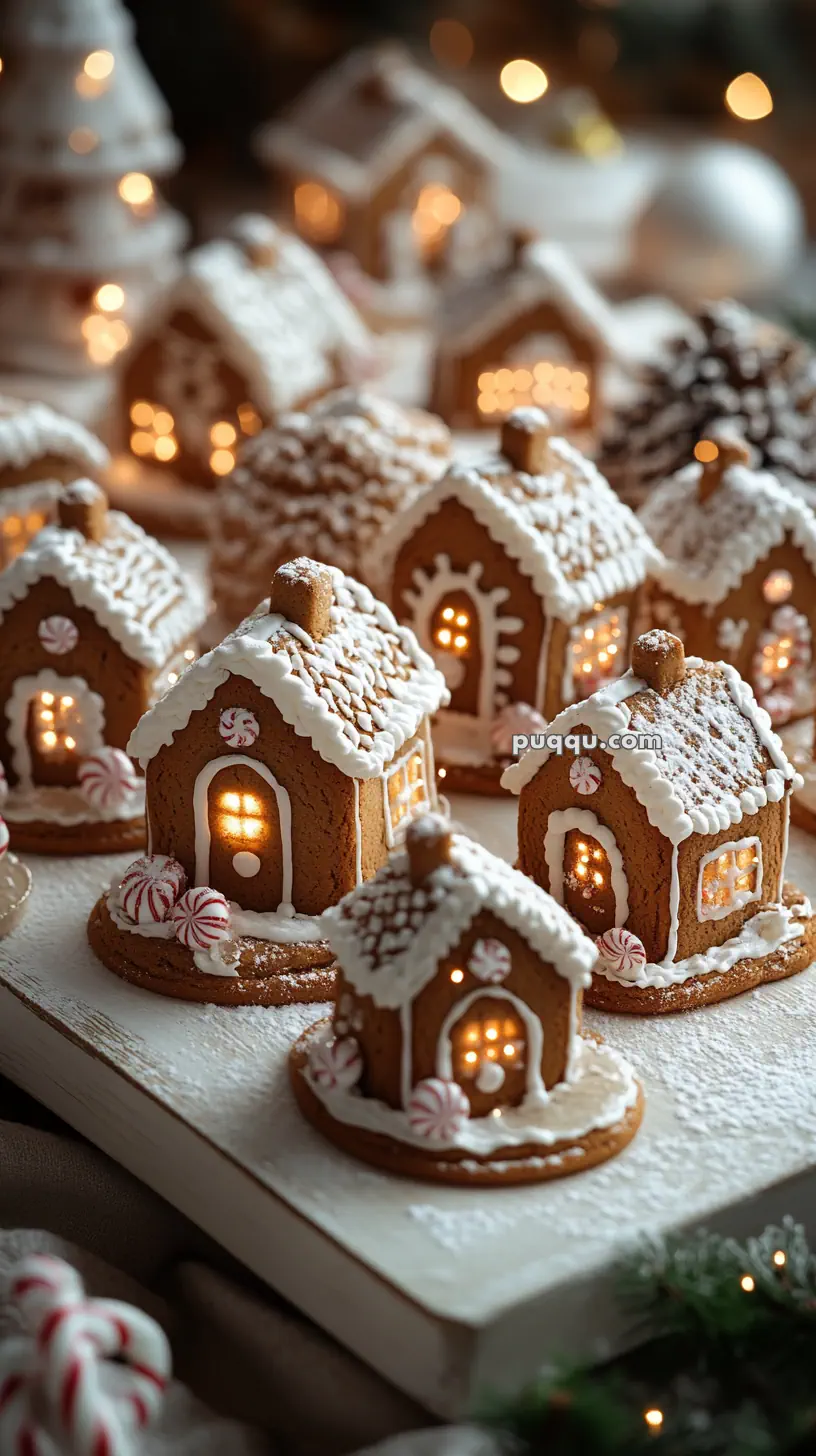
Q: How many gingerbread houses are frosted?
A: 10